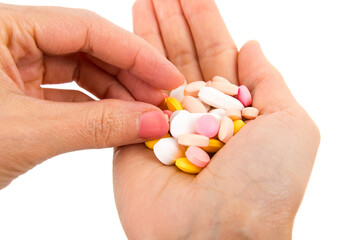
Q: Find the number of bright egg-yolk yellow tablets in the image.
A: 5